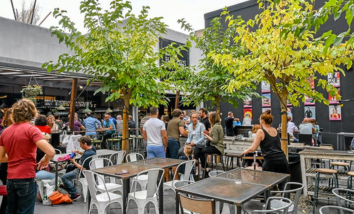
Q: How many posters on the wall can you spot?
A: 13